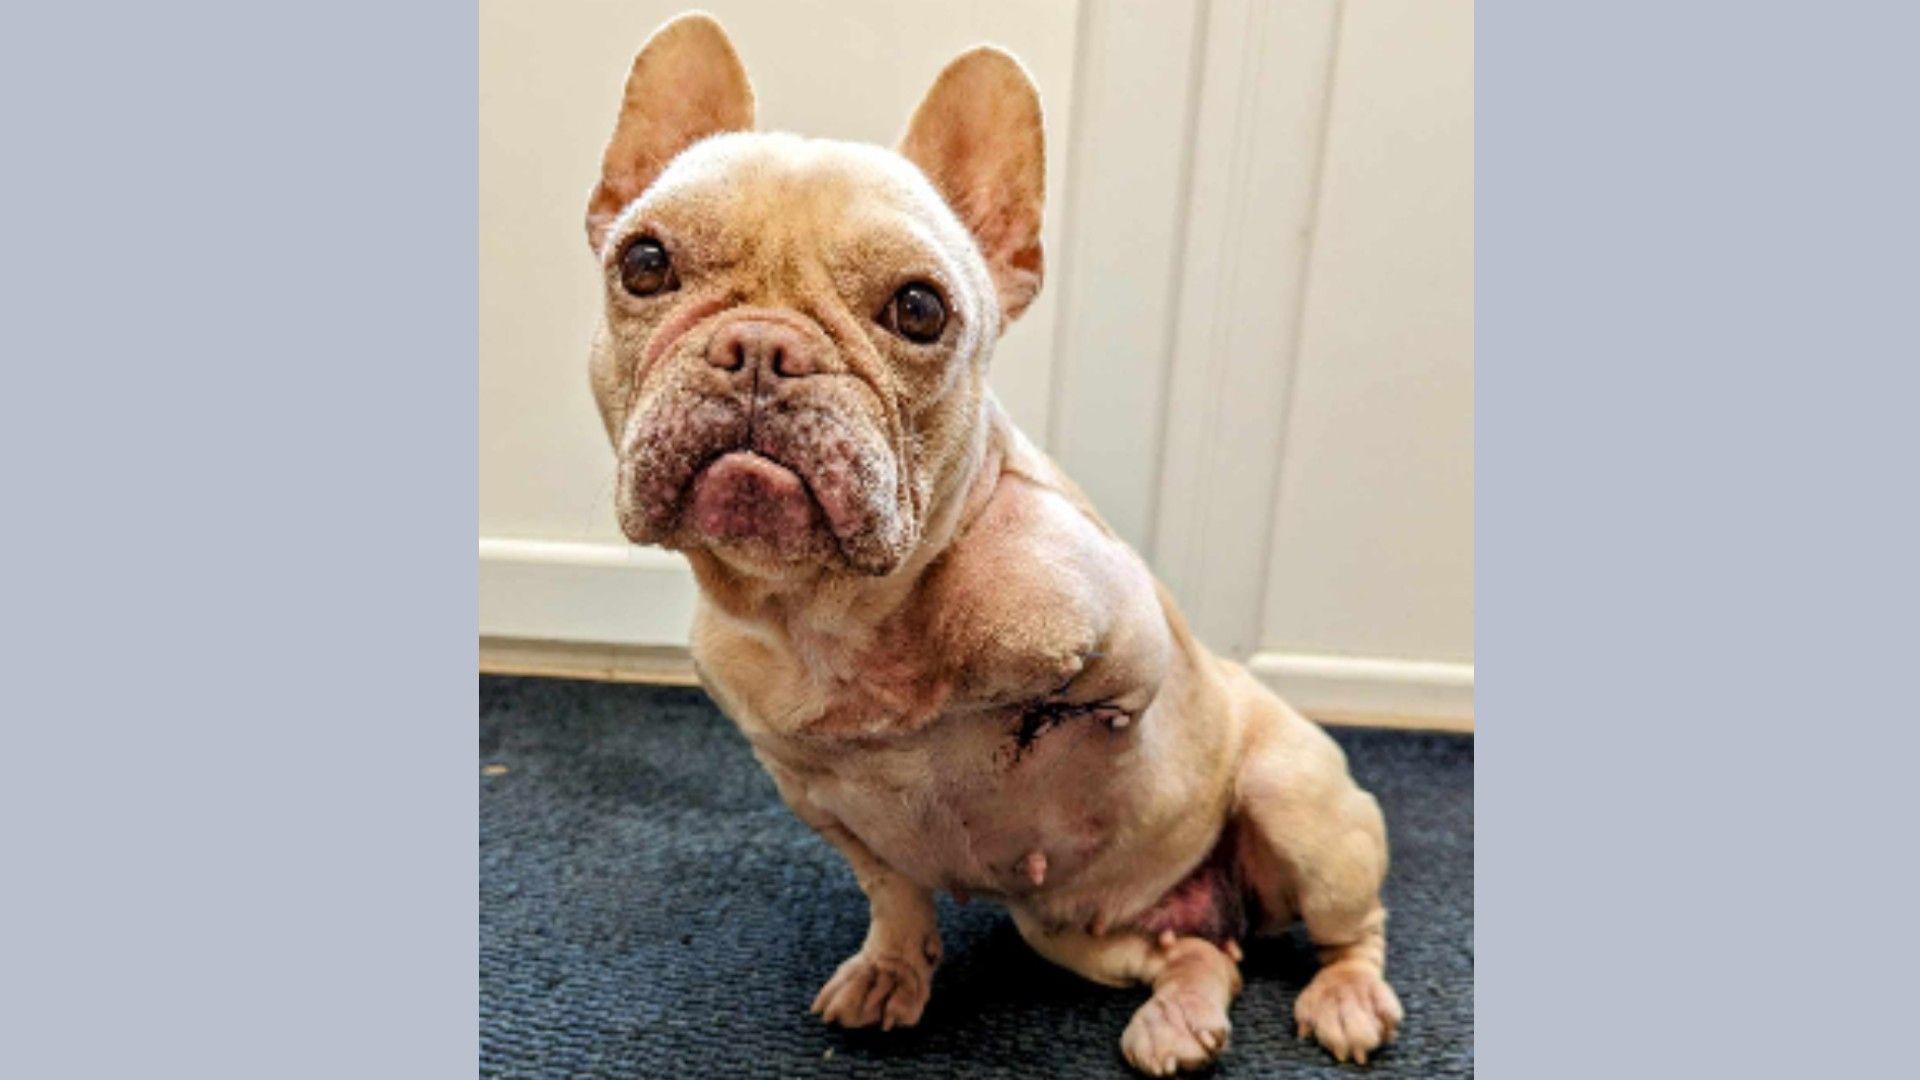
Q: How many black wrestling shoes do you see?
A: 0